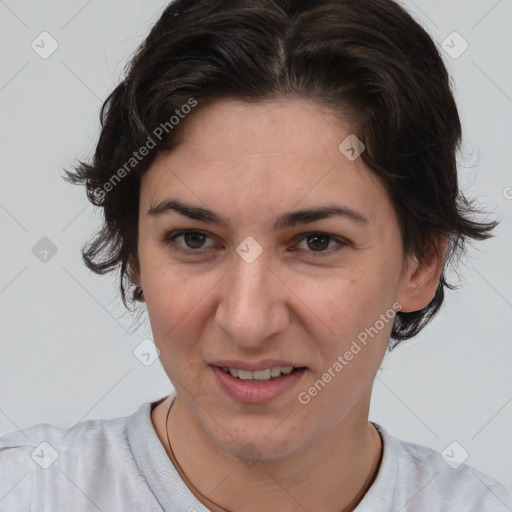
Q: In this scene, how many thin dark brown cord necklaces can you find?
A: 1